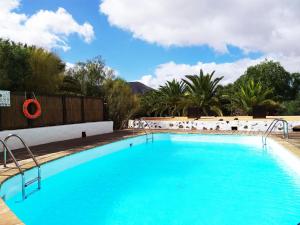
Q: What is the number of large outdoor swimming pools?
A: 1